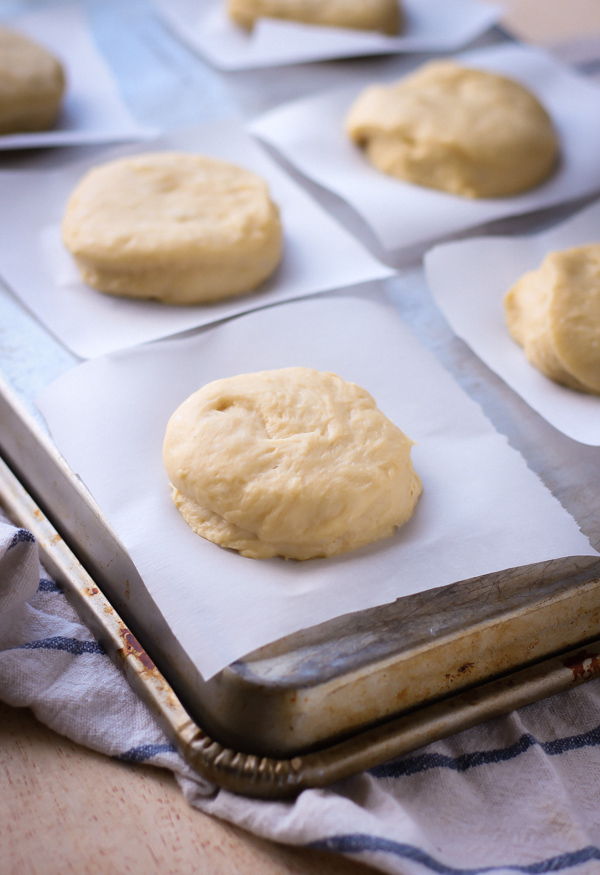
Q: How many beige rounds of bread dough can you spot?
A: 6